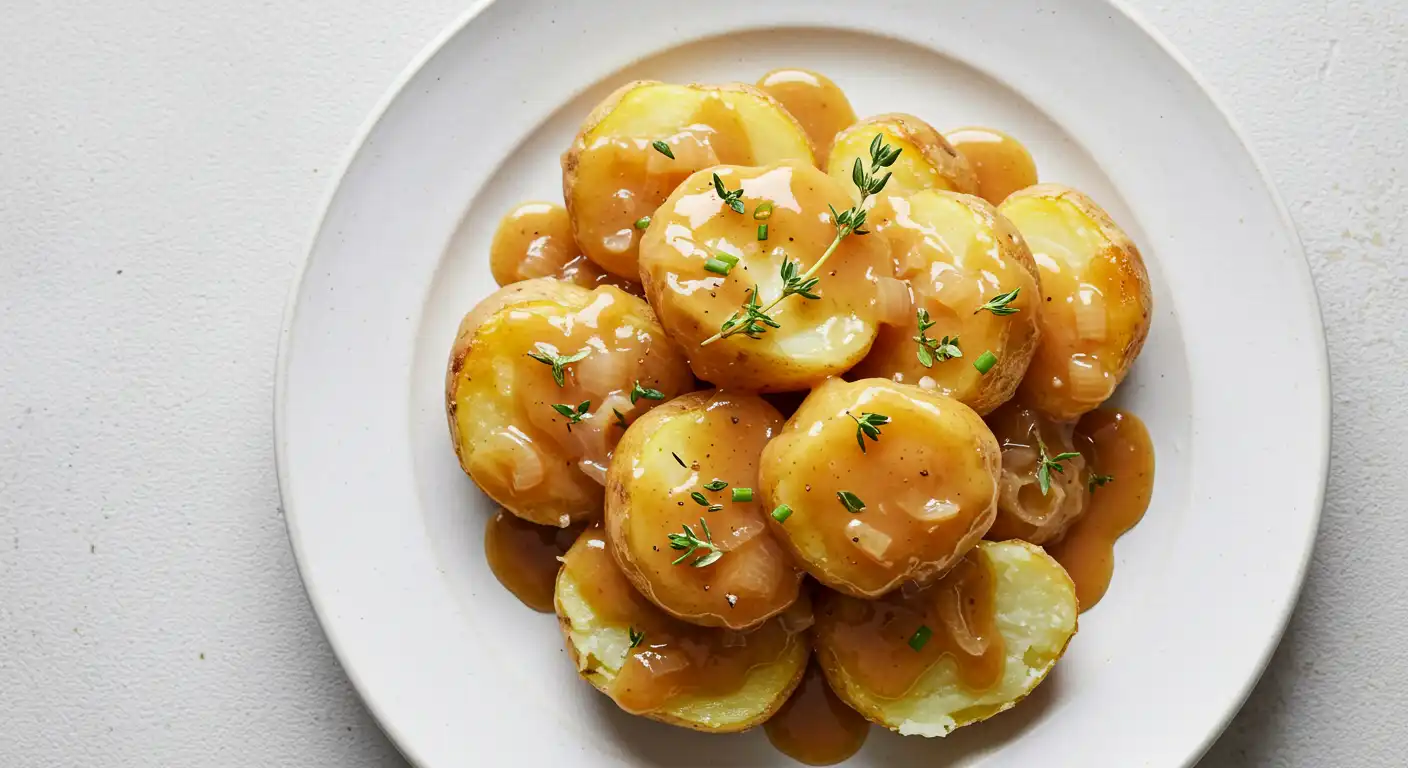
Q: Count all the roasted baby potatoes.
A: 10